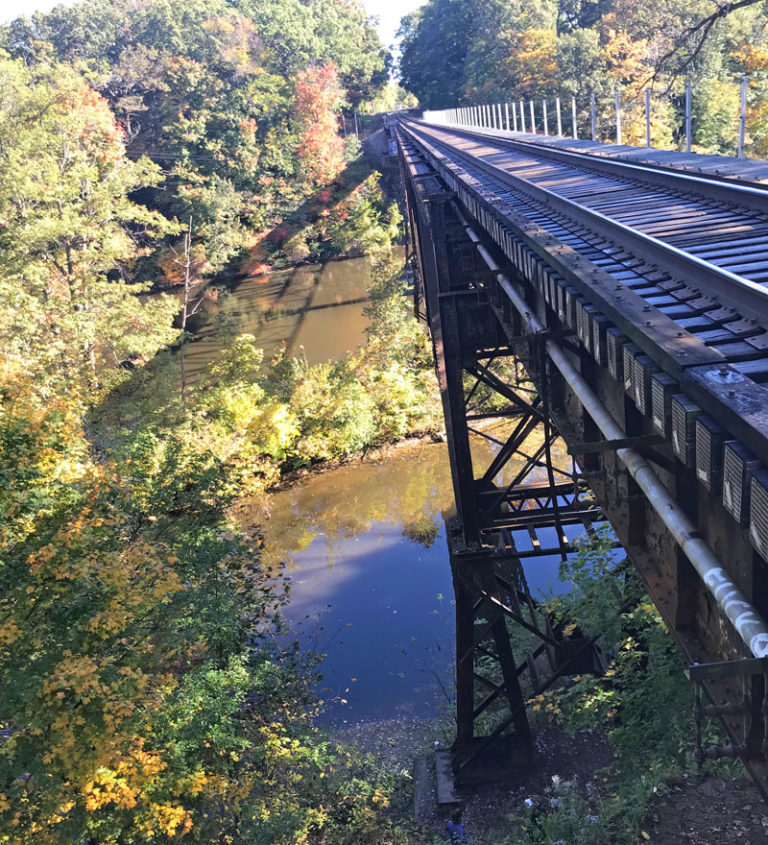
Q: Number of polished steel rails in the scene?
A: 2